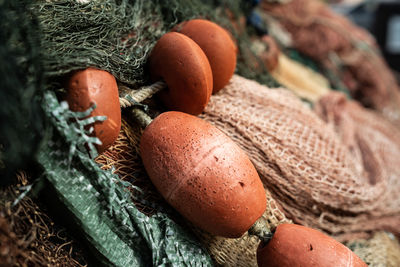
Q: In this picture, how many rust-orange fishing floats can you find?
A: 5